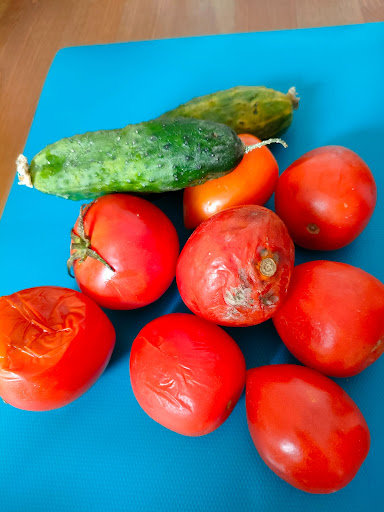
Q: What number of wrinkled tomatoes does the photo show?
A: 3